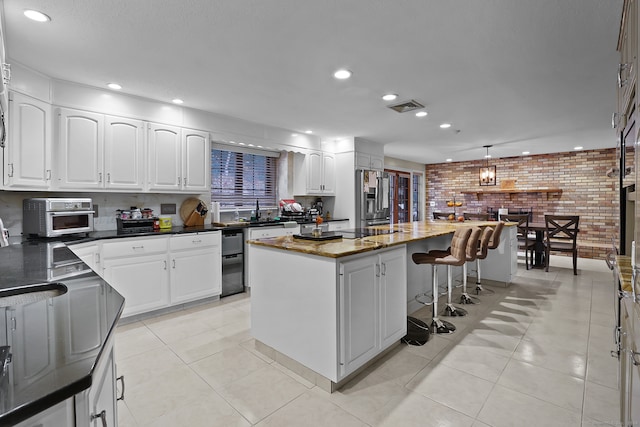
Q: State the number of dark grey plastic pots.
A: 0